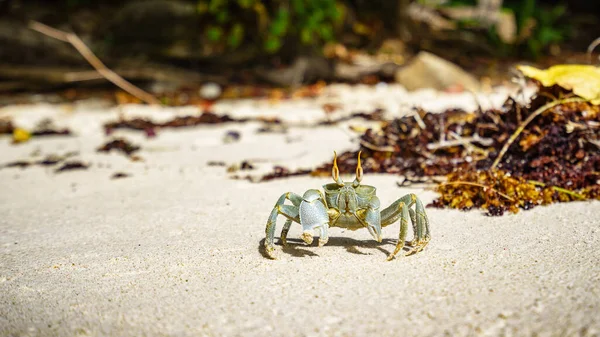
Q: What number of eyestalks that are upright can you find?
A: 2